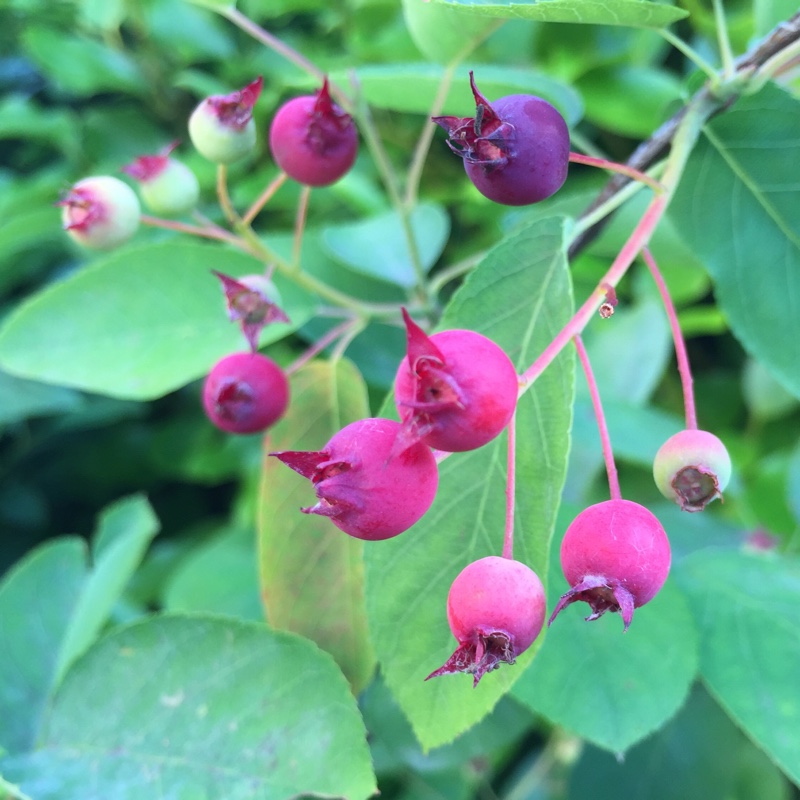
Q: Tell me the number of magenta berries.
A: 6